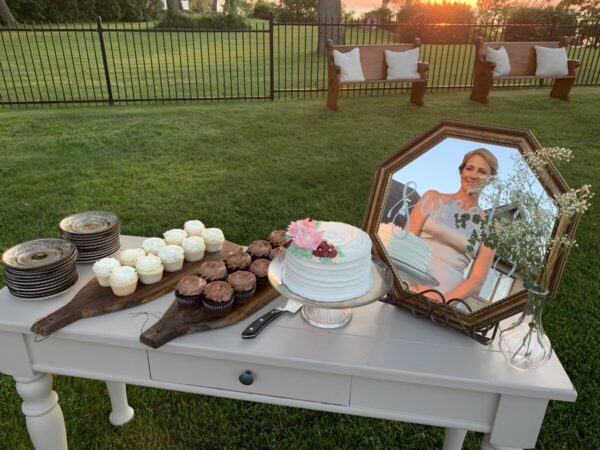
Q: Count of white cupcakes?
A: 10